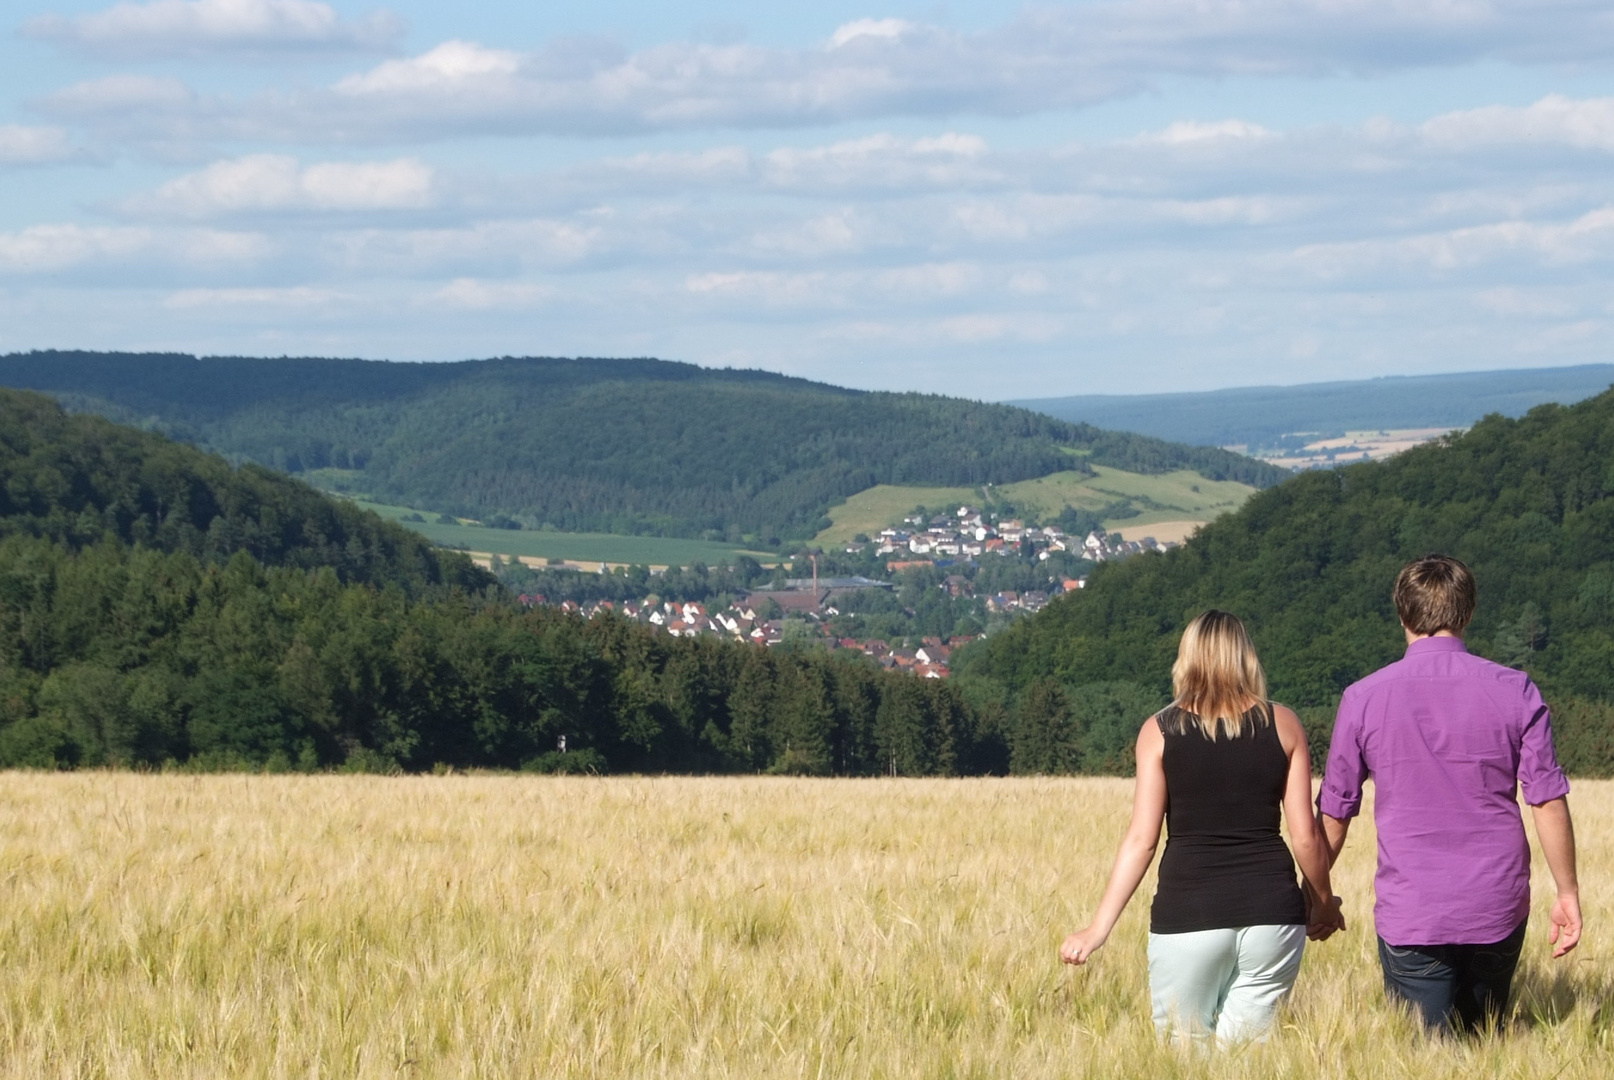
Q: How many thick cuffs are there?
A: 2